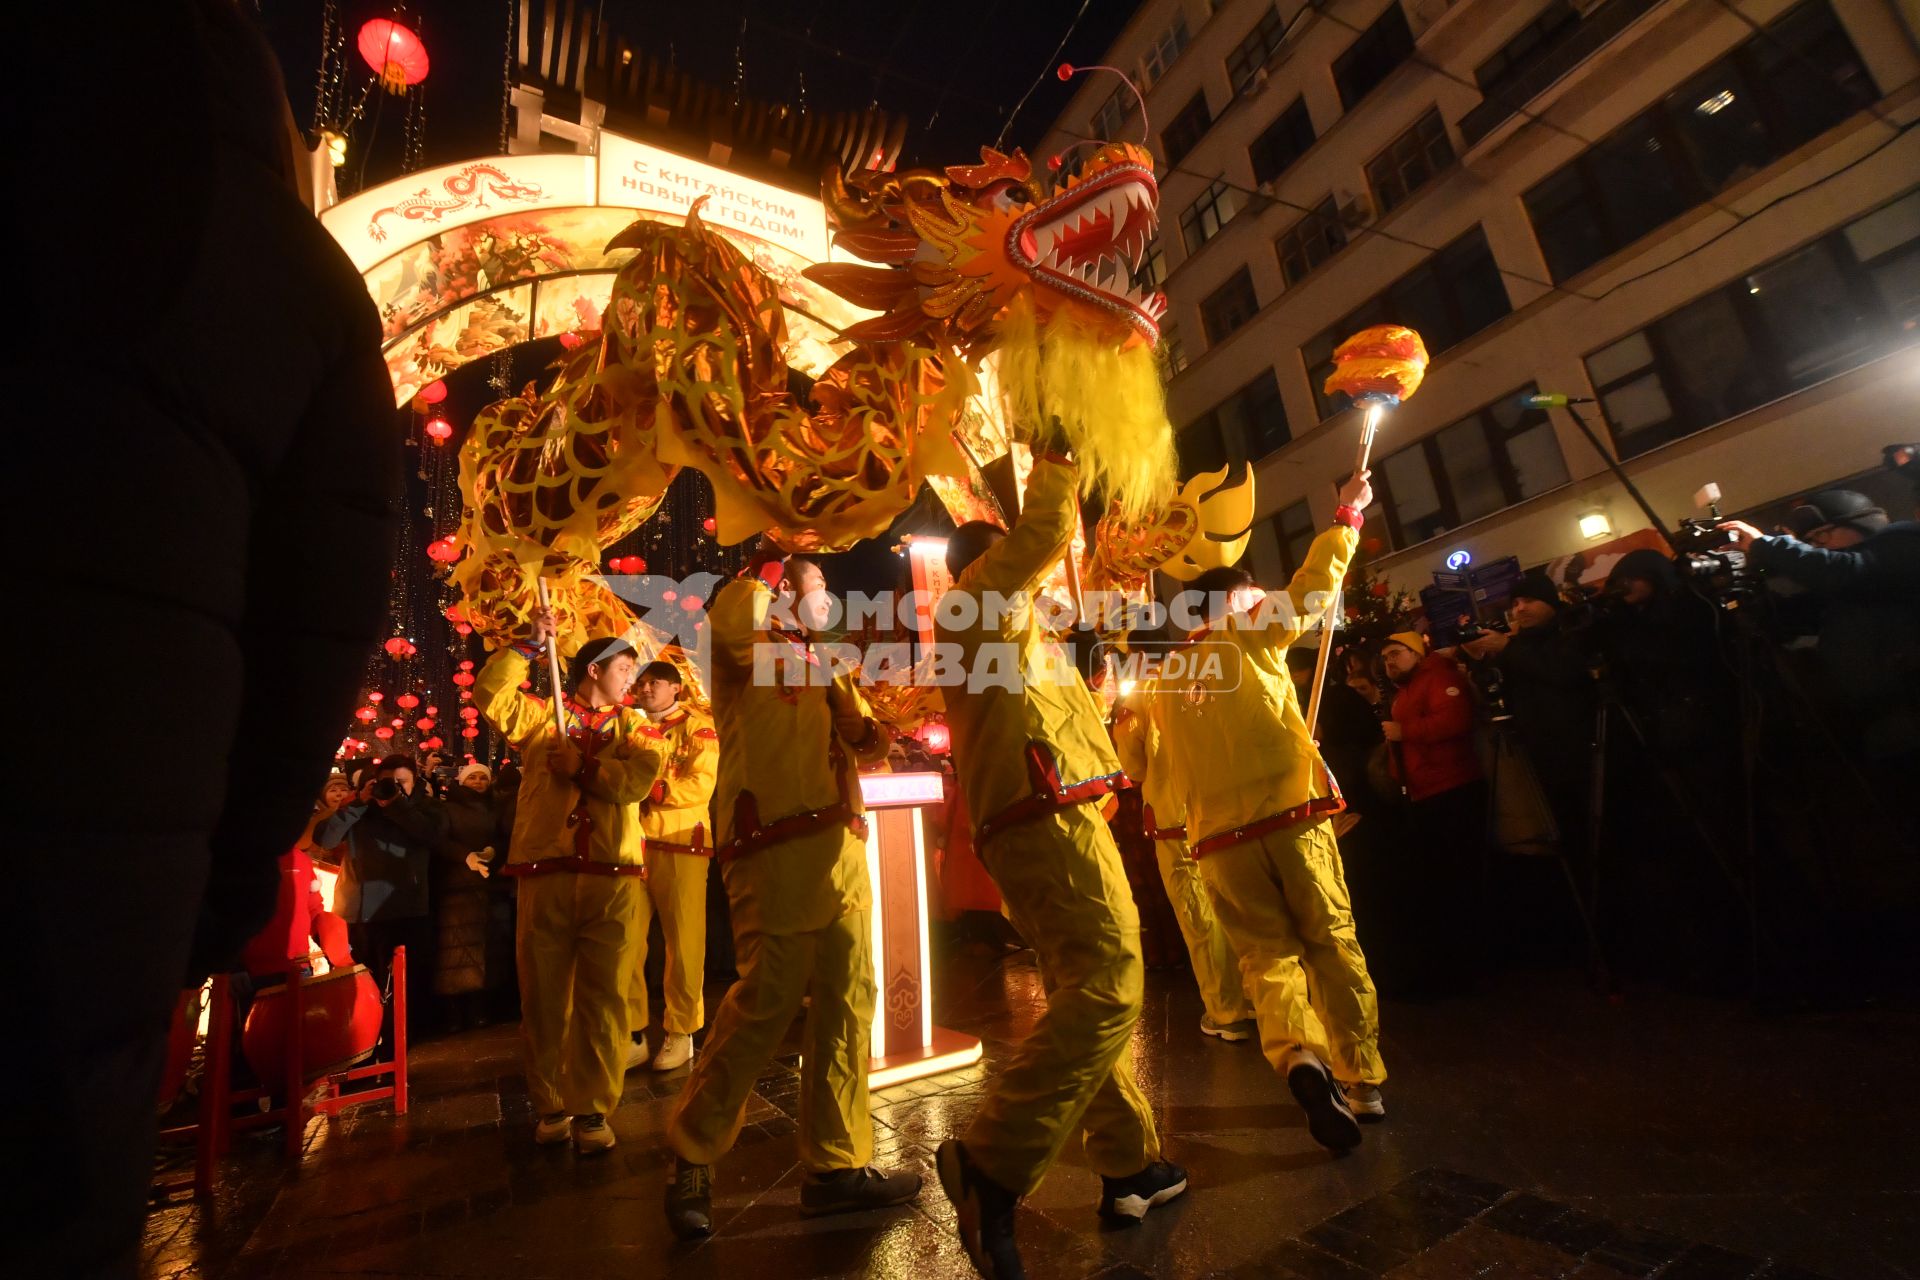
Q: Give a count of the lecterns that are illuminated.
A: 1